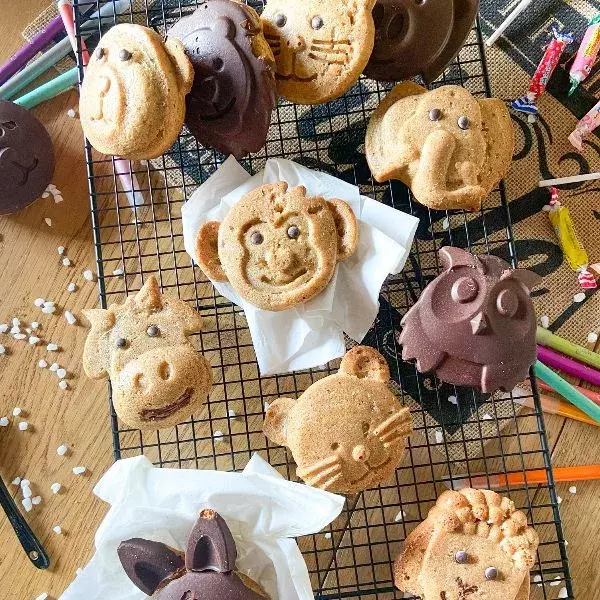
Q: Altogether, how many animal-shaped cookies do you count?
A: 12